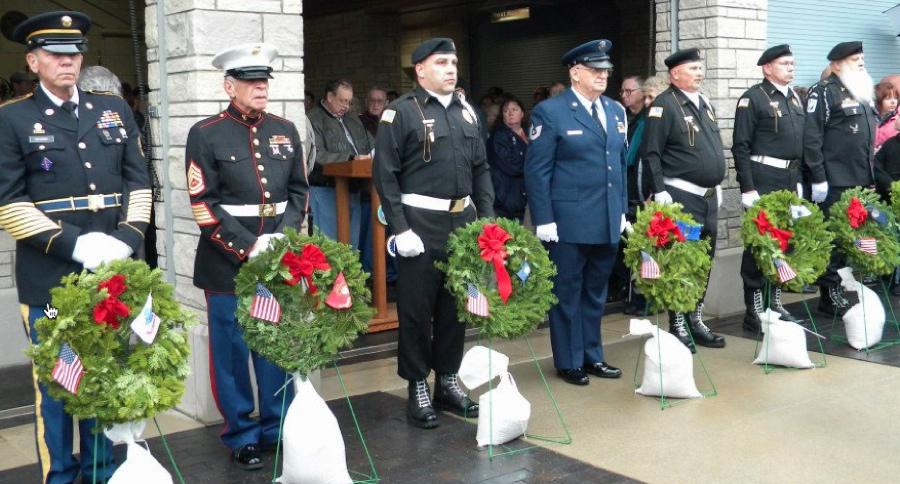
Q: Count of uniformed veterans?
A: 7